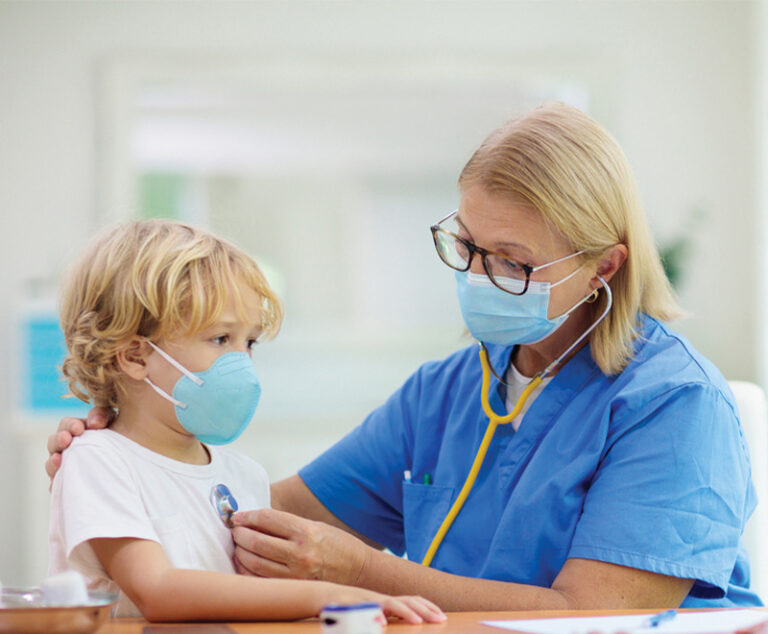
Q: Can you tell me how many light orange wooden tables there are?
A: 1